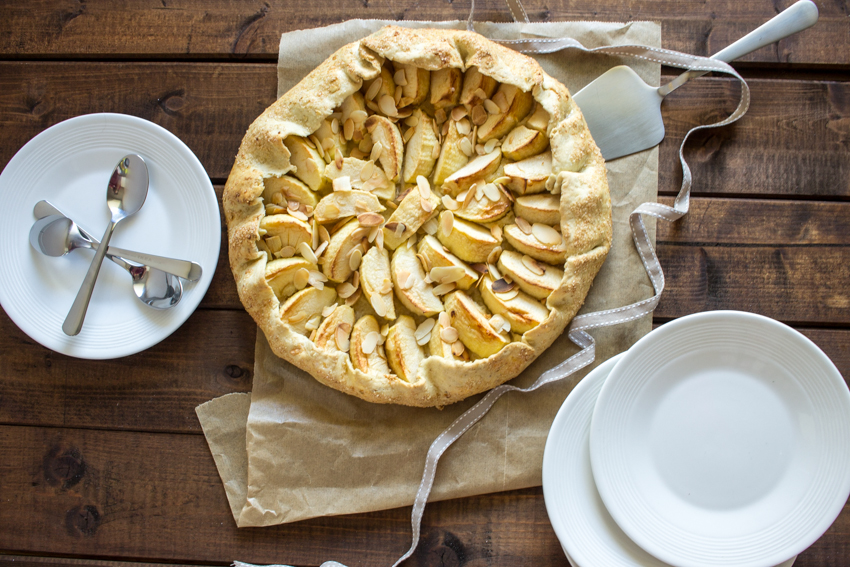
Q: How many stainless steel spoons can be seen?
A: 3